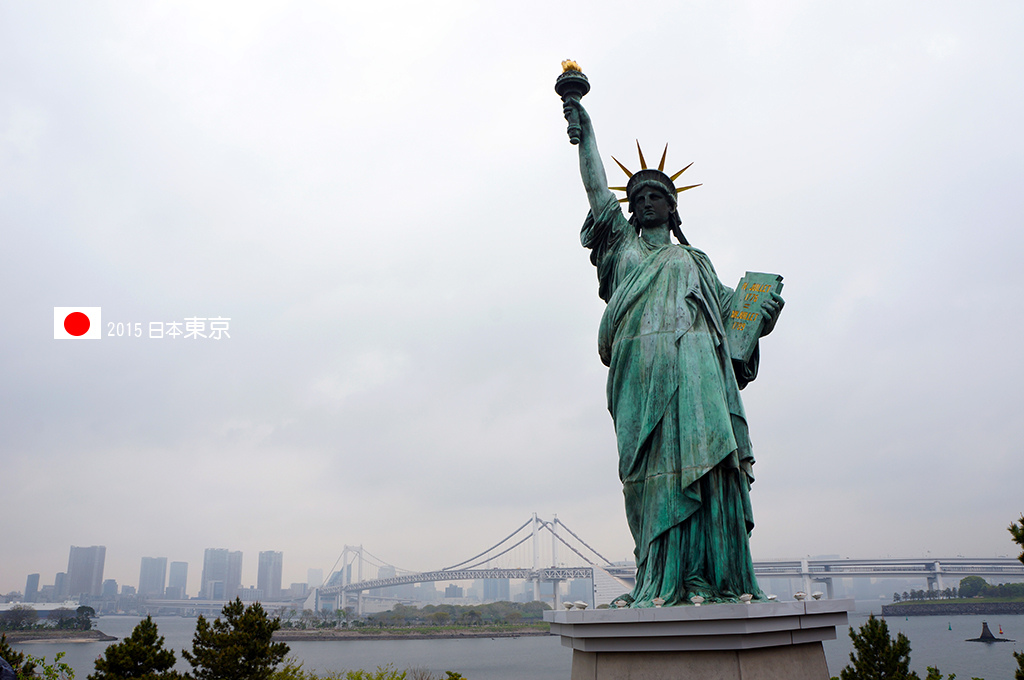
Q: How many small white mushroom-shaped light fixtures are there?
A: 9